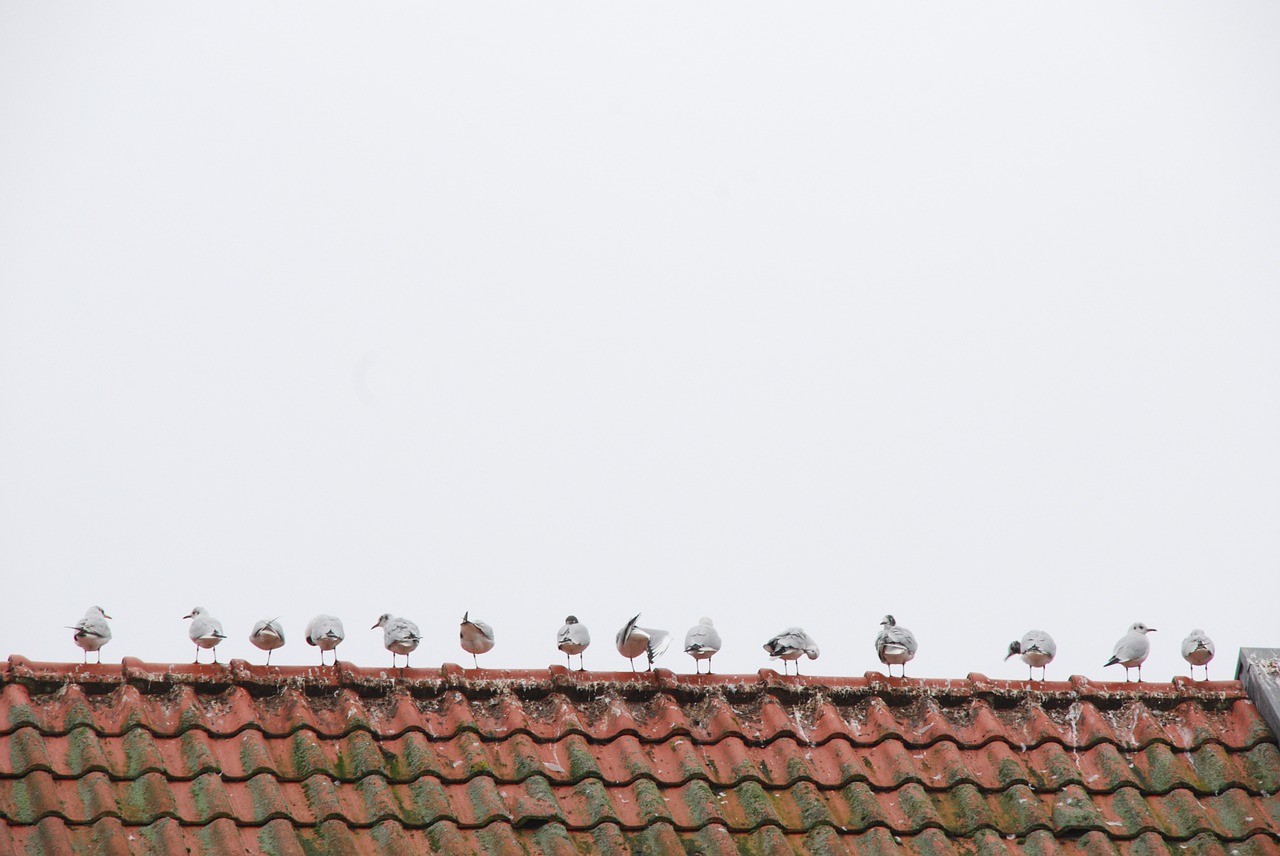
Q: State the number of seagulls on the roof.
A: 14